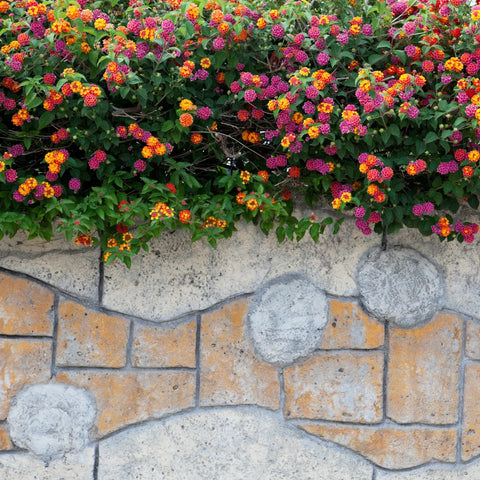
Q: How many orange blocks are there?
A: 13